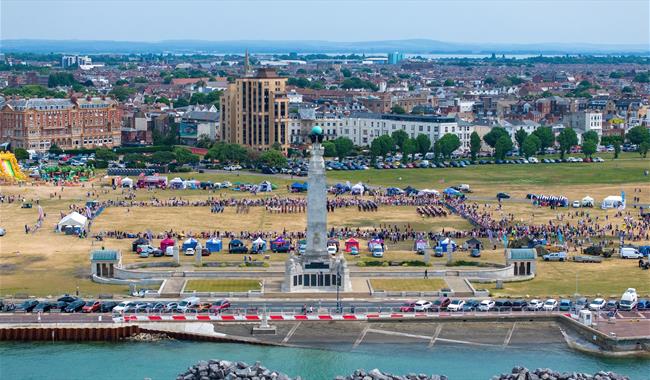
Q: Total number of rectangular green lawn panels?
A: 2